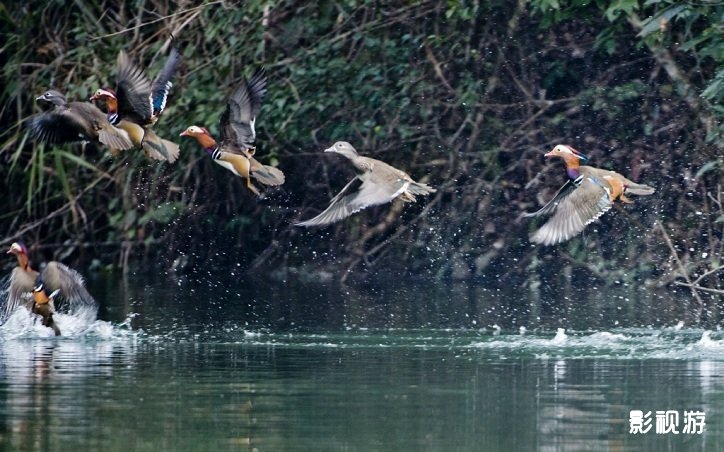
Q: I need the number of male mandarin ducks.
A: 4